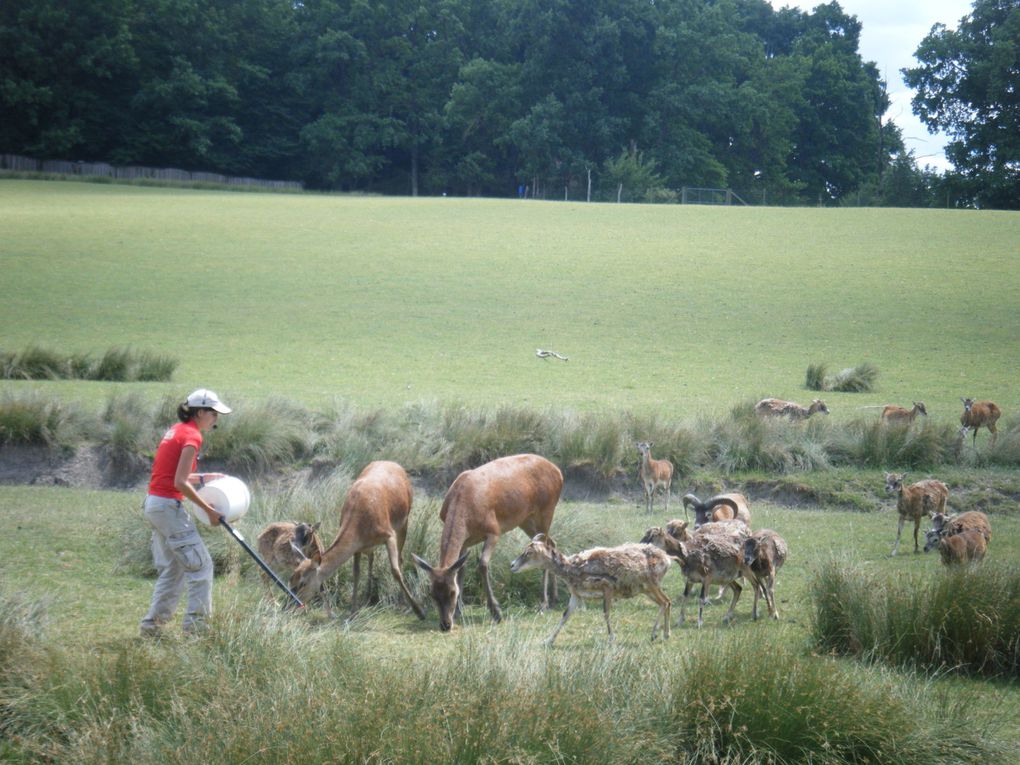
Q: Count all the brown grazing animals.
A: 15